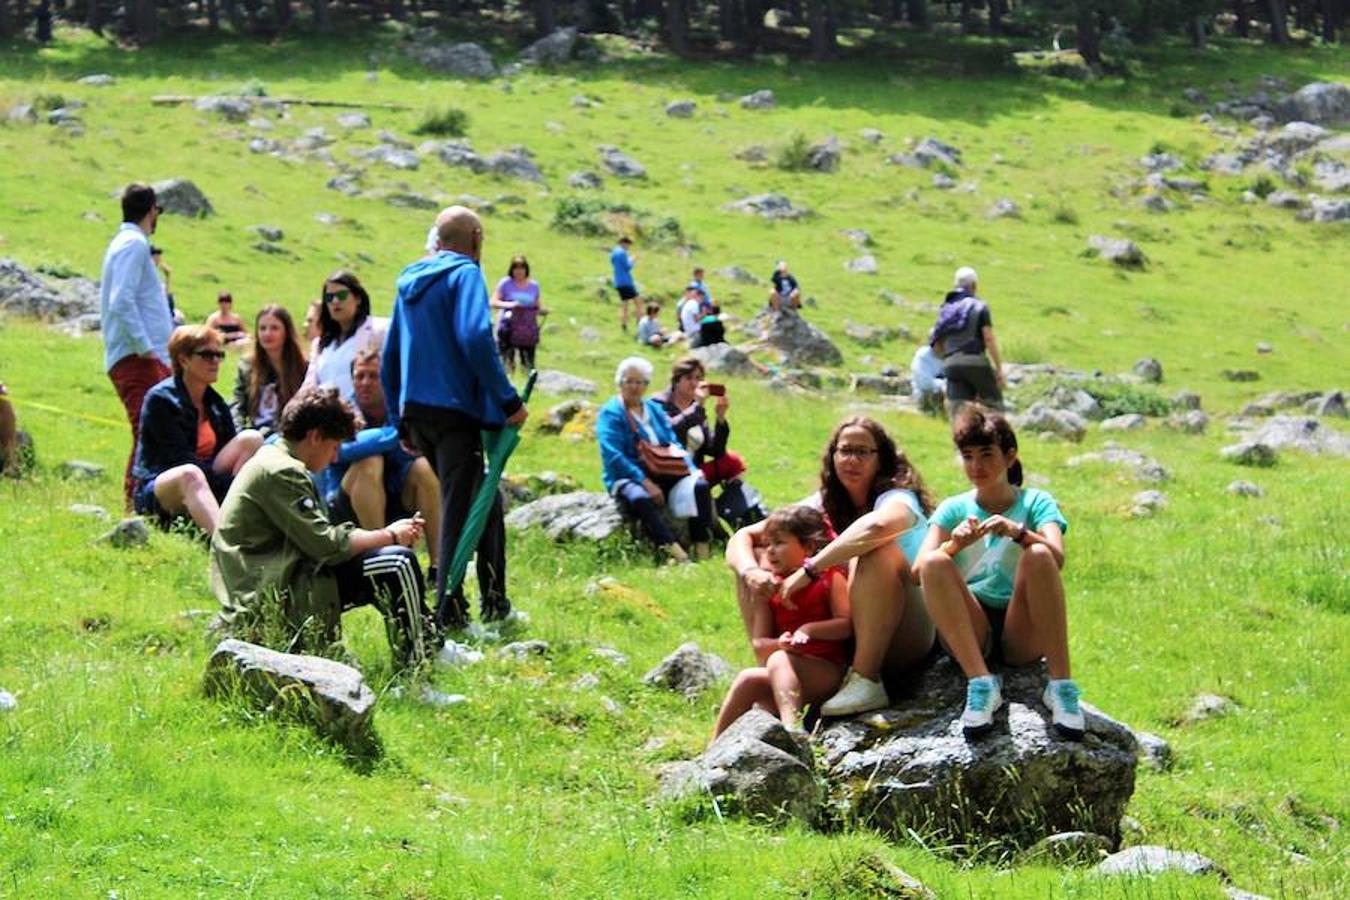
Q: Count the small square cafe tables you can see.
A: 0